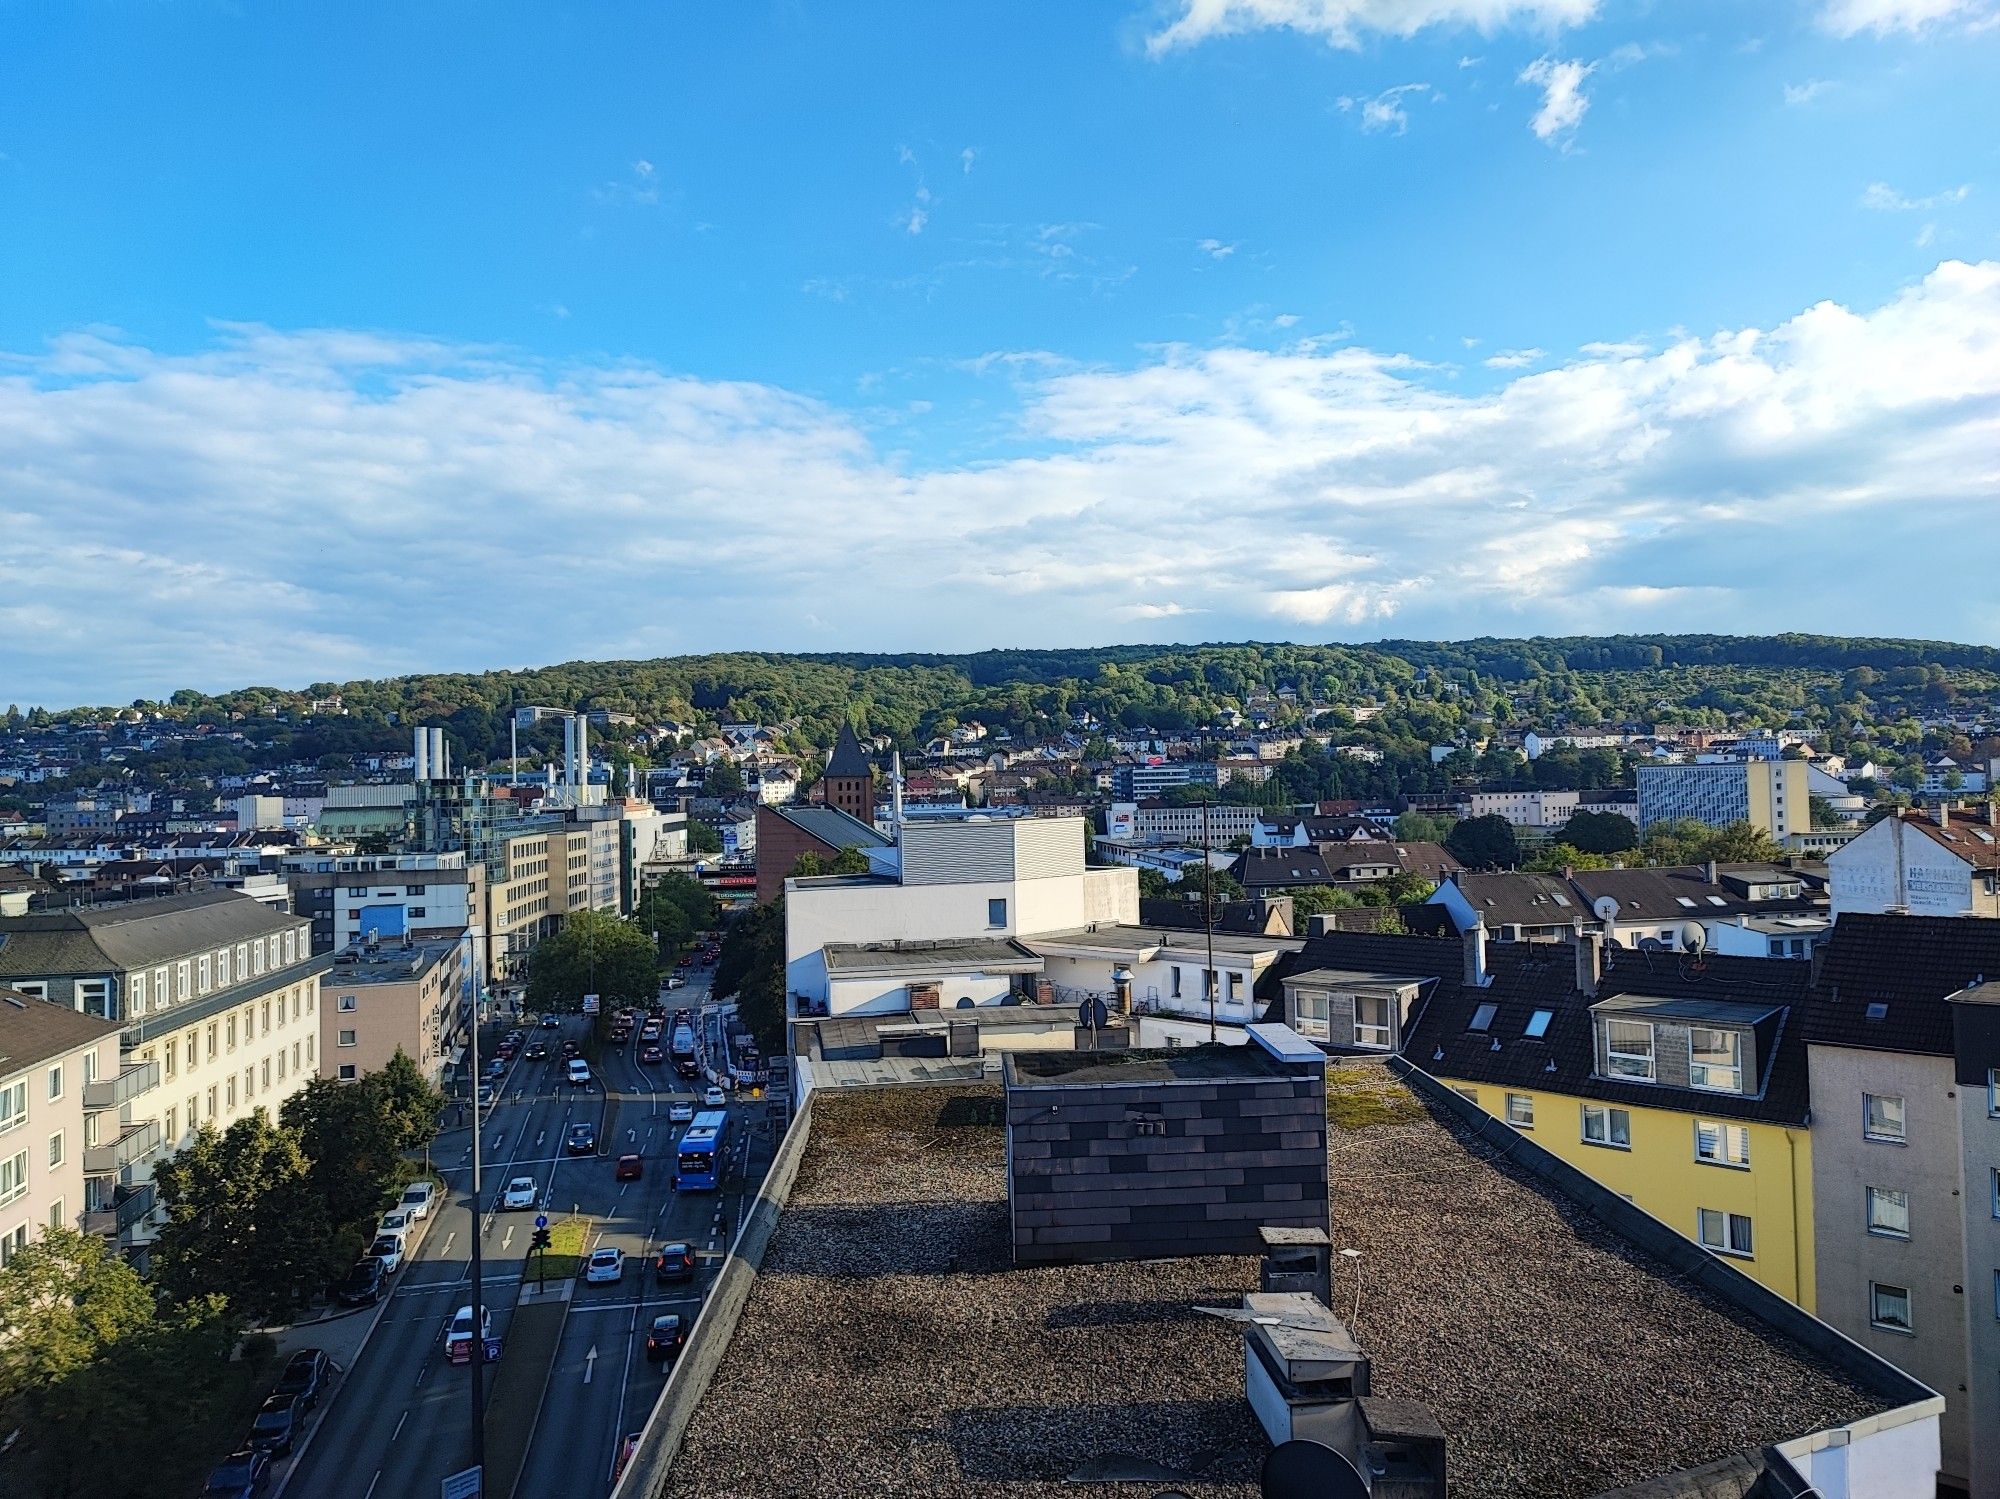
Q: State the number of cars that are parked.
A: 13